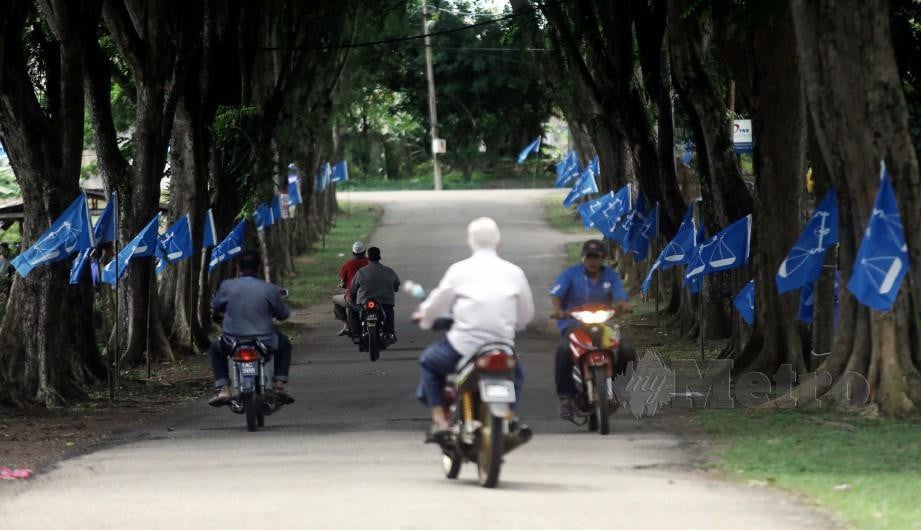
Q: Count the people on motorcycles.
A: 5